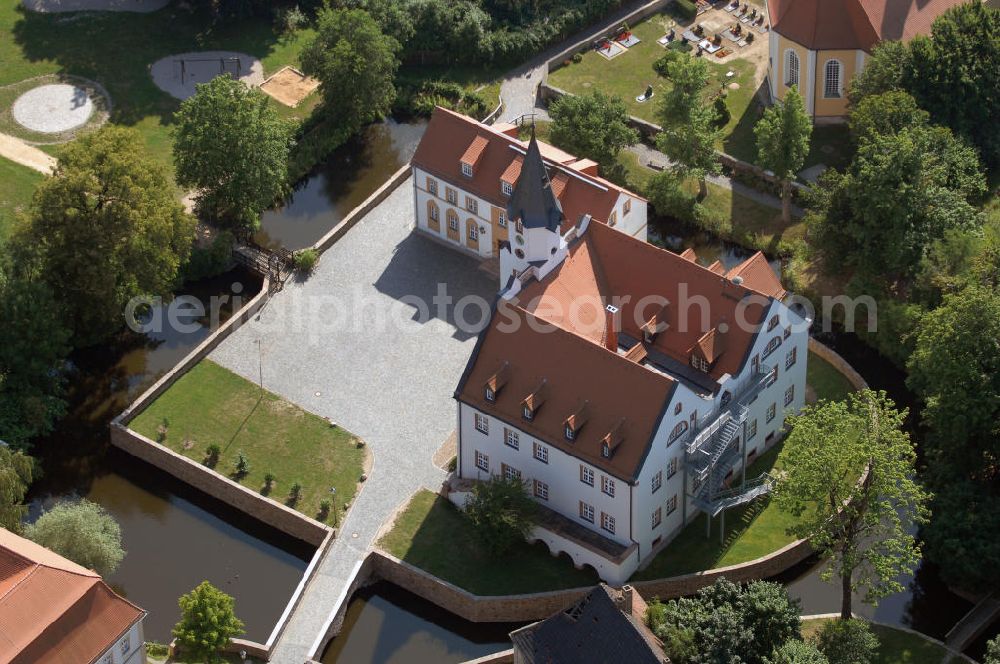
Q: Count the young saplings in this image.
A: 6